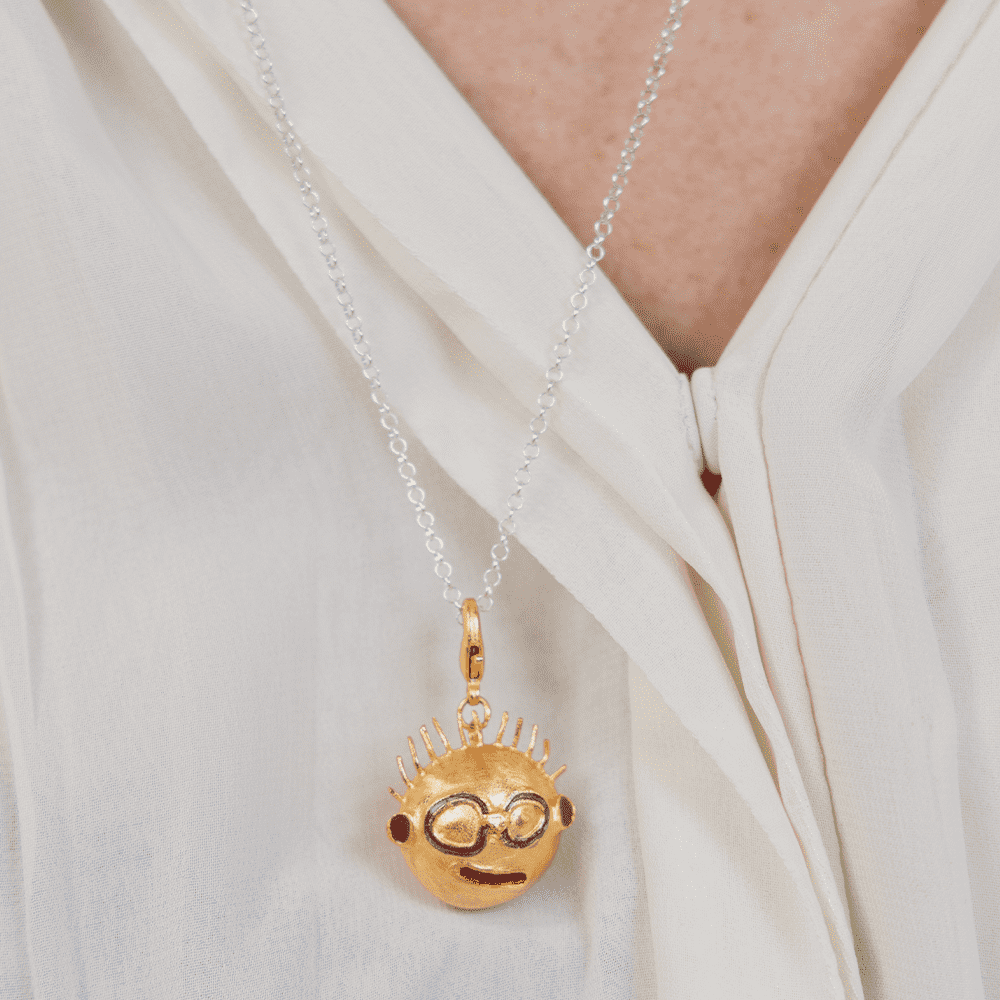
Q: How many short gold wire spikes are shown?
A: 12